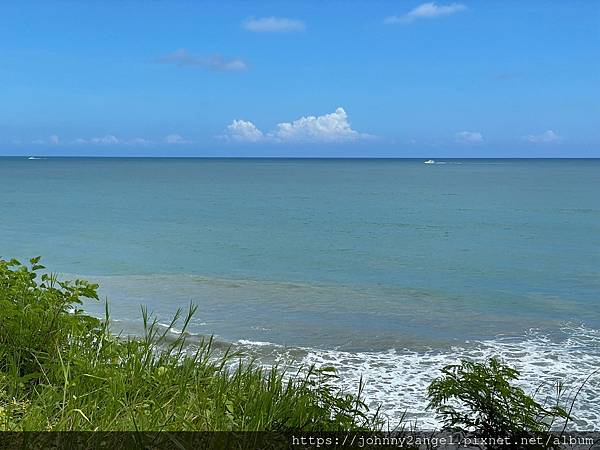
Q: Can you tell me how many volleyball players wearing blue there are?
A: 0